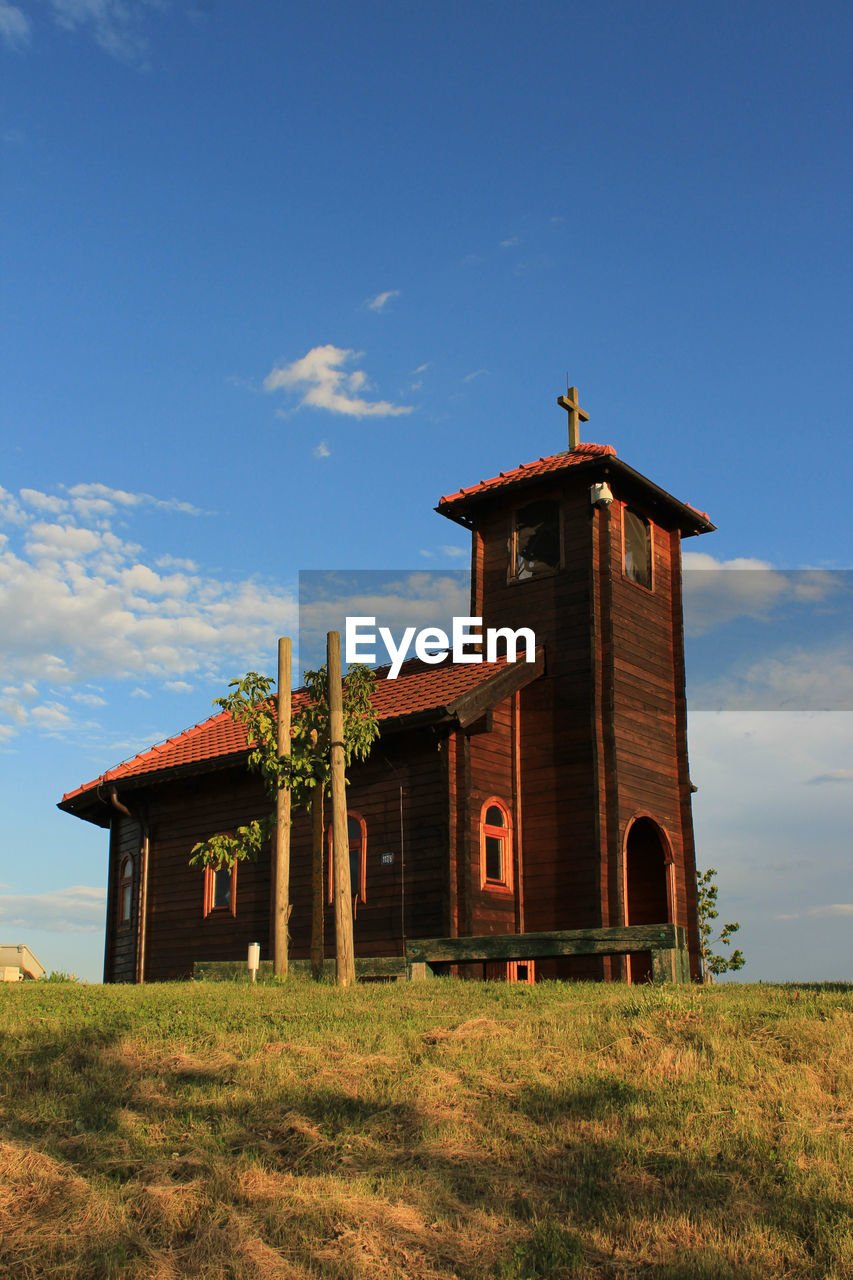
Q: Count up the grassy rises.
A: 1